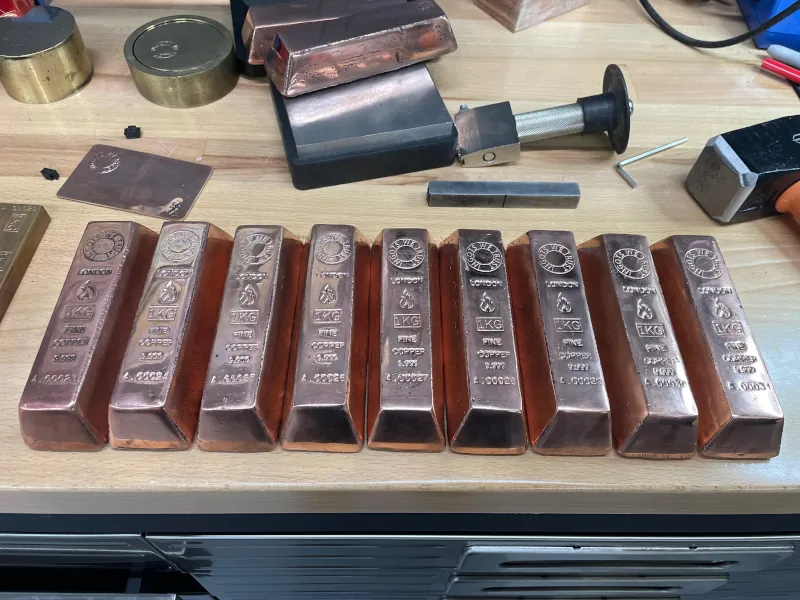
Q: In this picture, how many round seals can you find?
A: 11